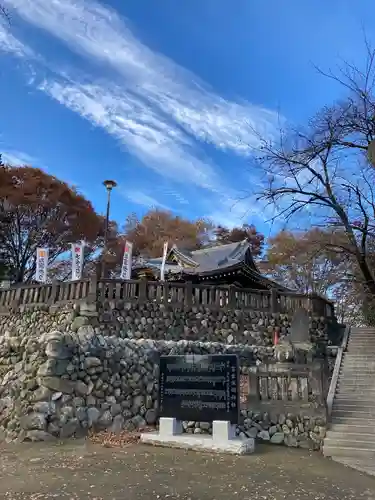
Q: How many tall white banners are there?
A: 4